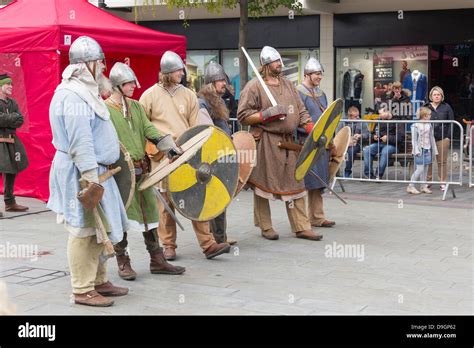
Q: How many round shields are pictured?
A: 6